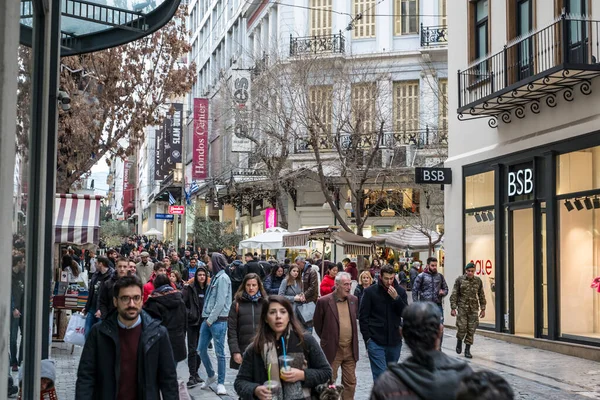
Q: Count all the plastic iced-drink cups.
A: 2